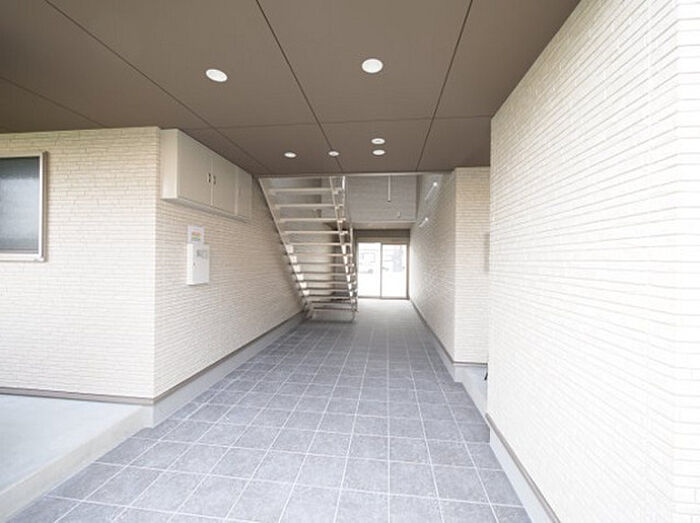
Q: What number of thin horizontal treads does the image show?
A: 13